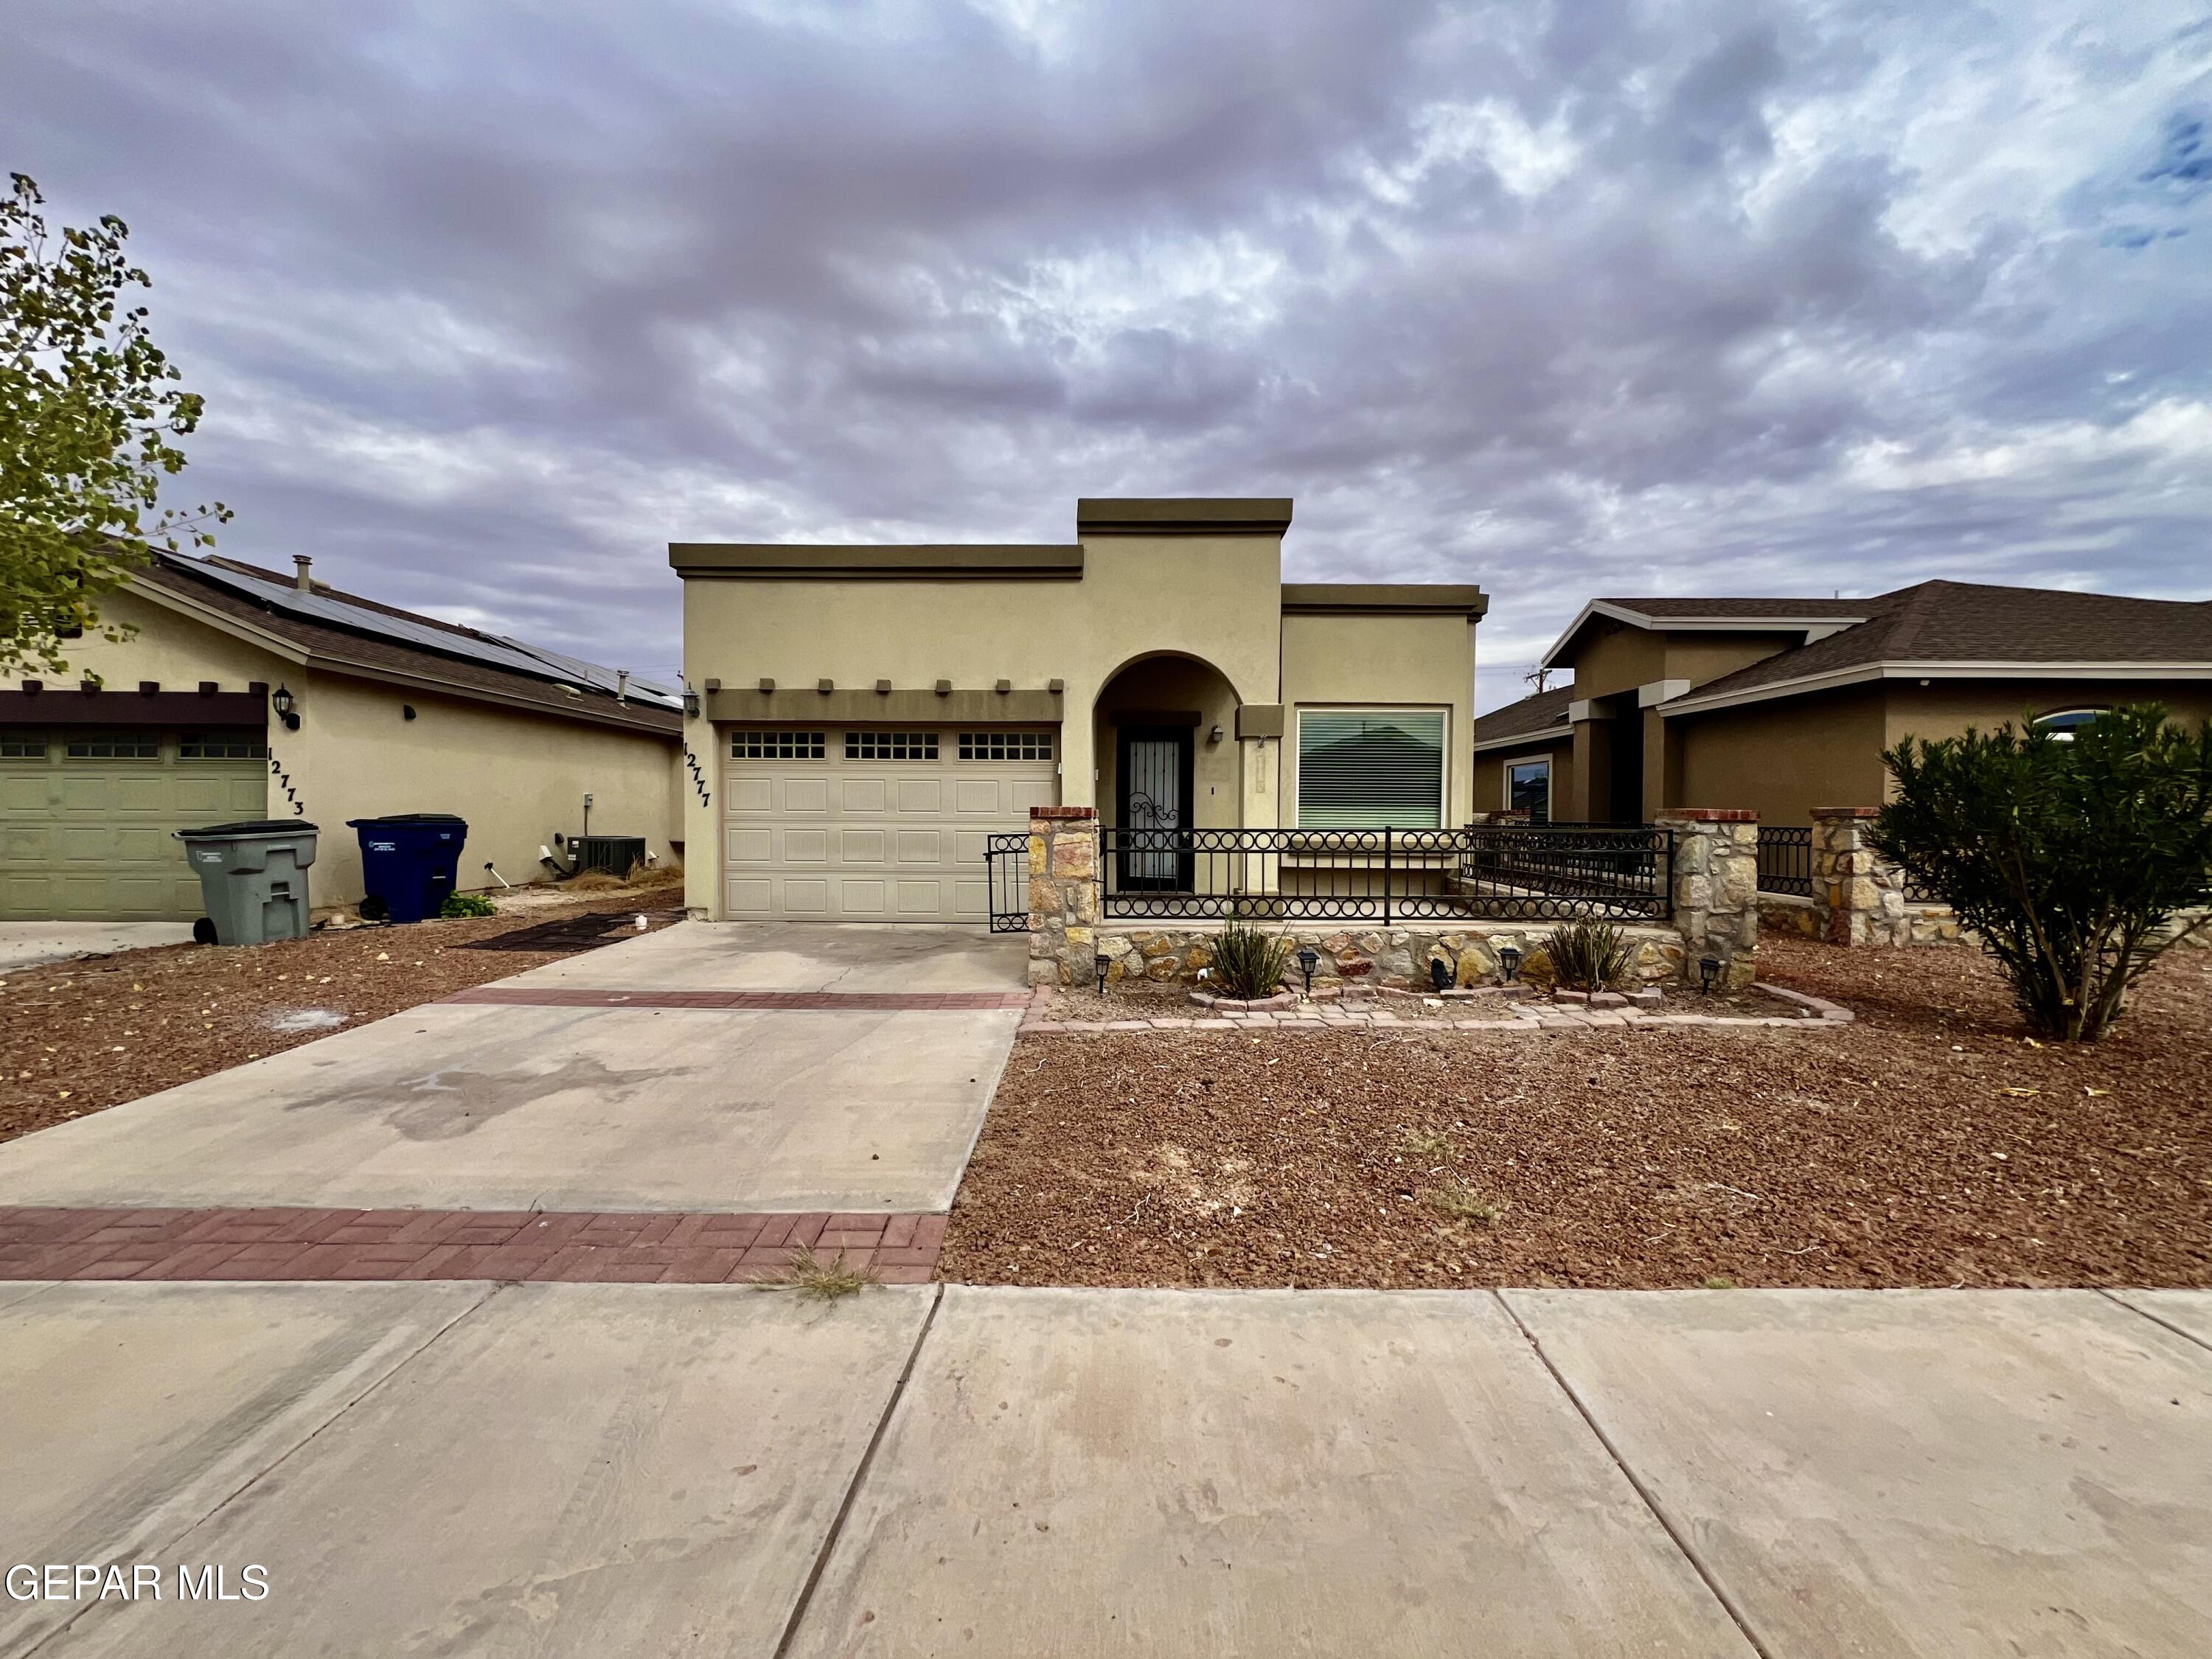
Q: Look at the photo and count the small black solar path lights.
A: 4